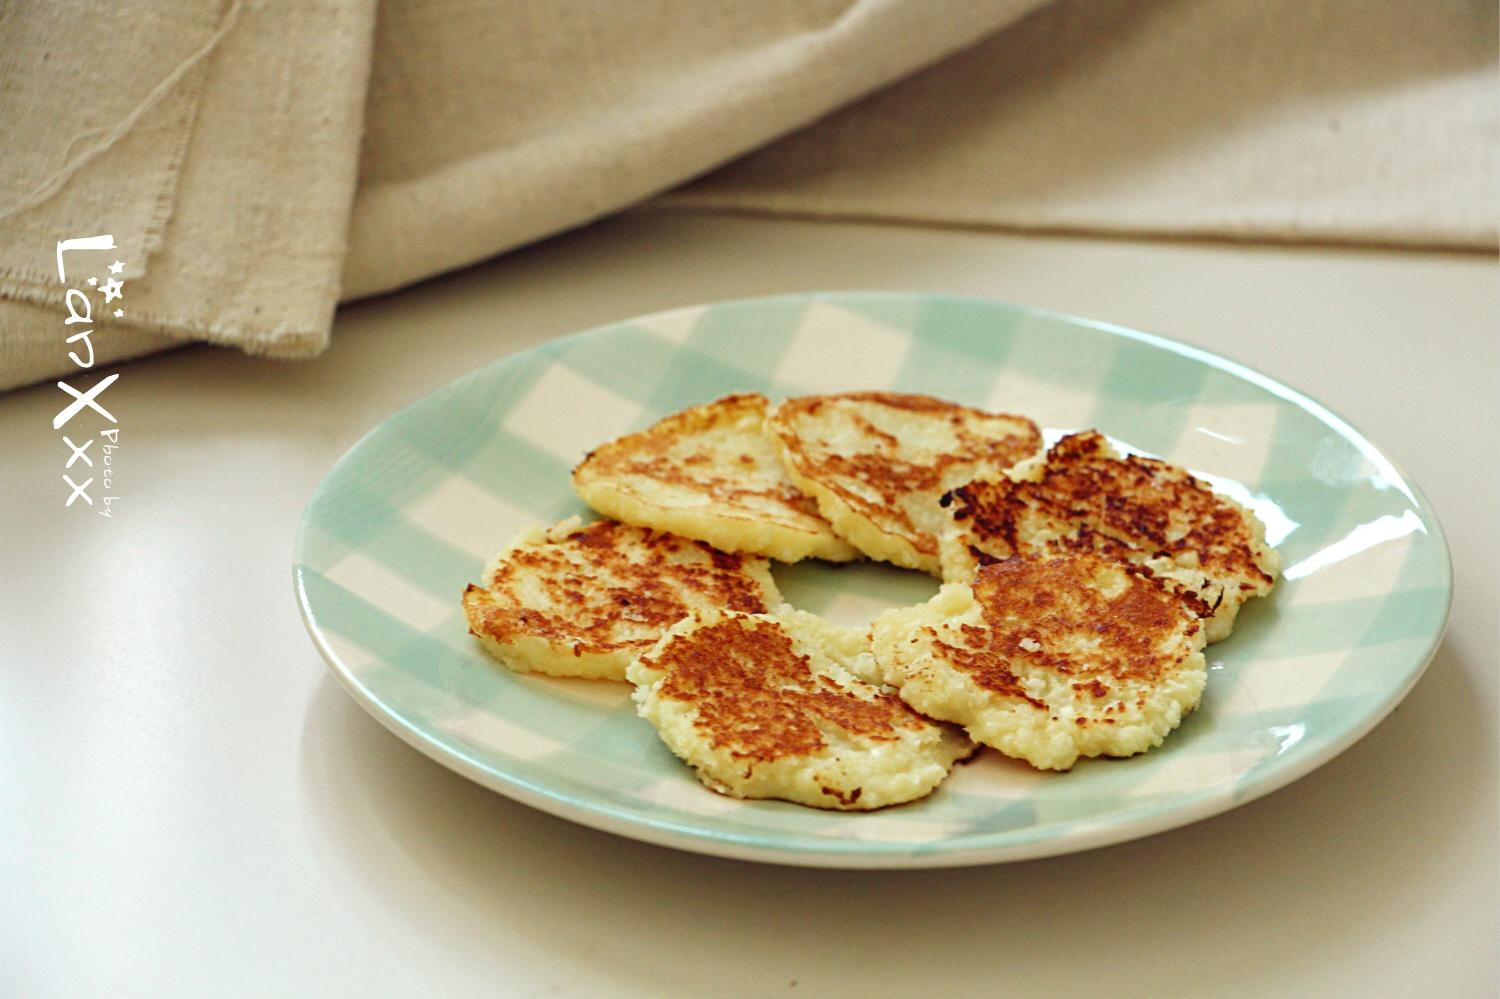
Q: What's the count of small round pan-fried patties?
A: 6